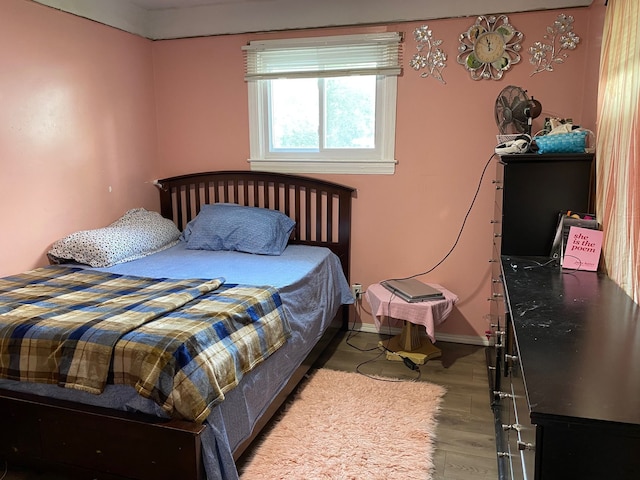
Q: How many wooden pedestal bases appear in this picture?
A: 1